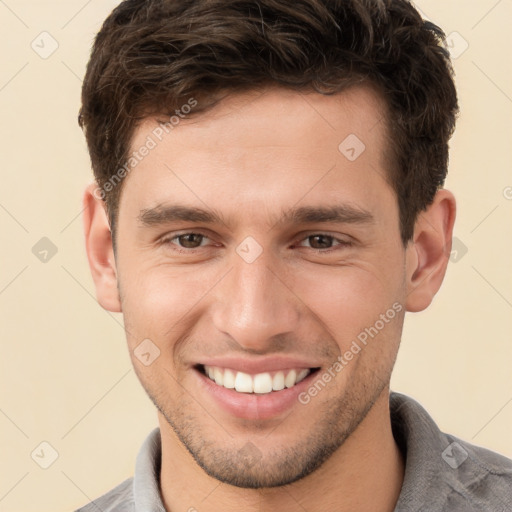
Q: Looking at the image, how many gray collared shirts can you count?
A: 1